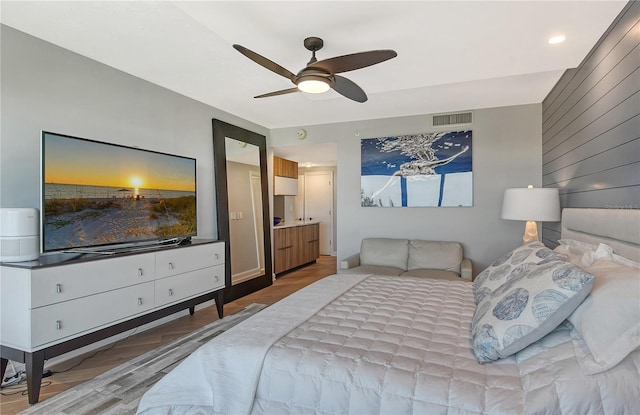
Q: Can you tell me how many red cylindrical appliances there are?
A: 0